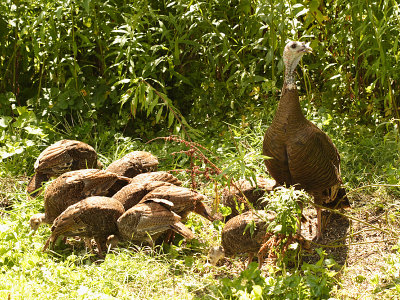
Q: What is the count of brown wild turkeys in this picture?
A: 11